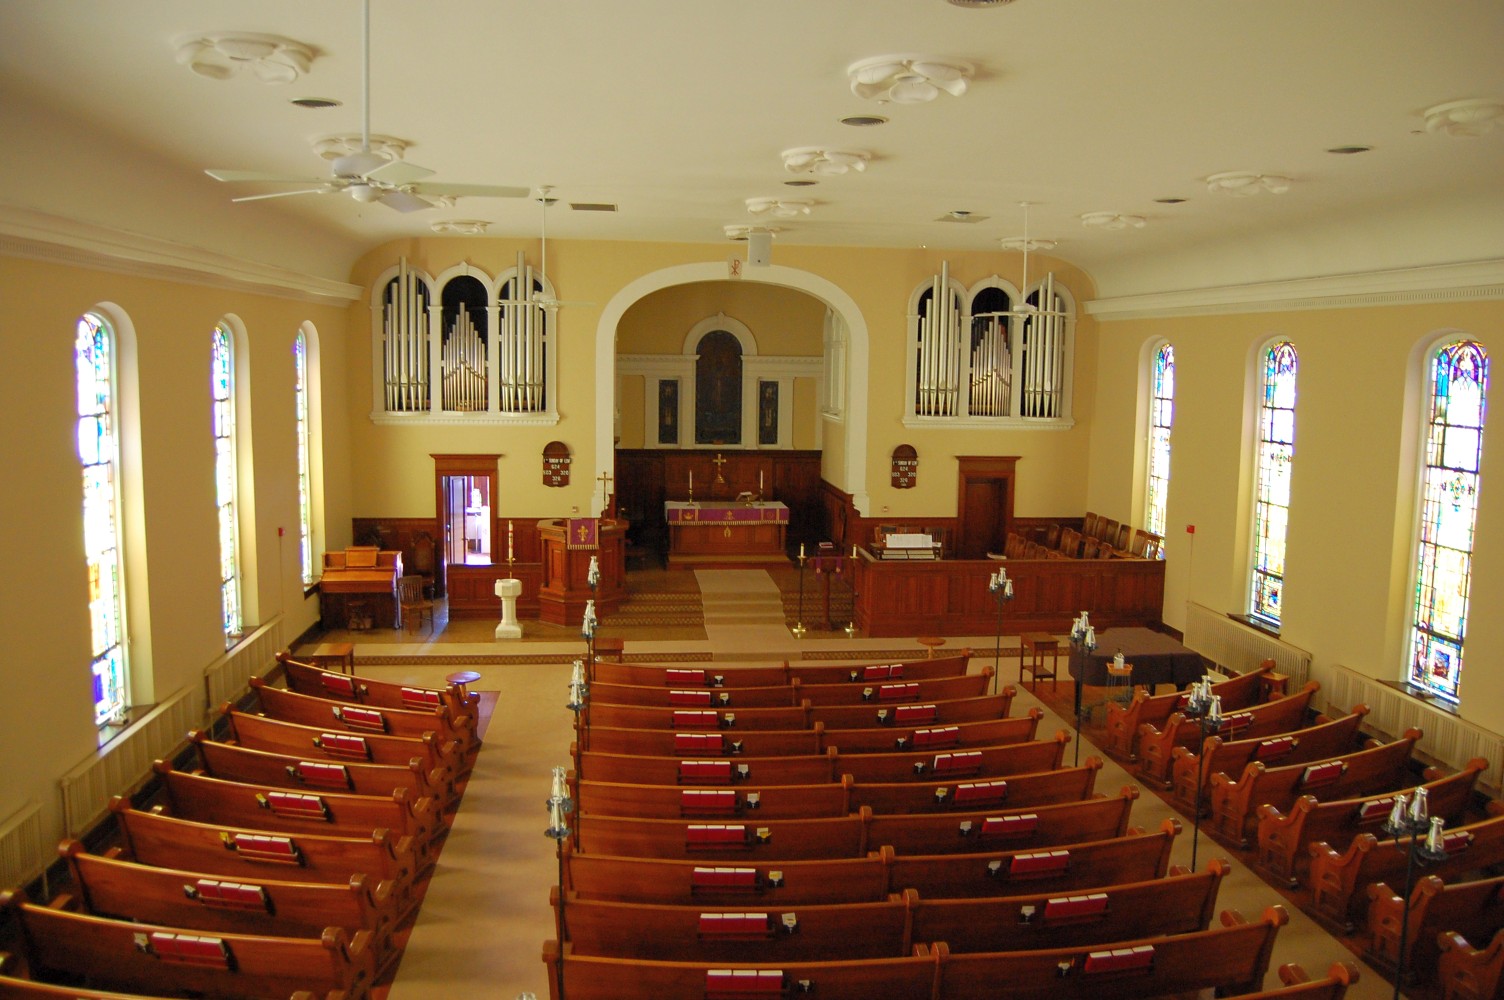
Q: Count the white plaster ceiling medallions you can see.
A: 12